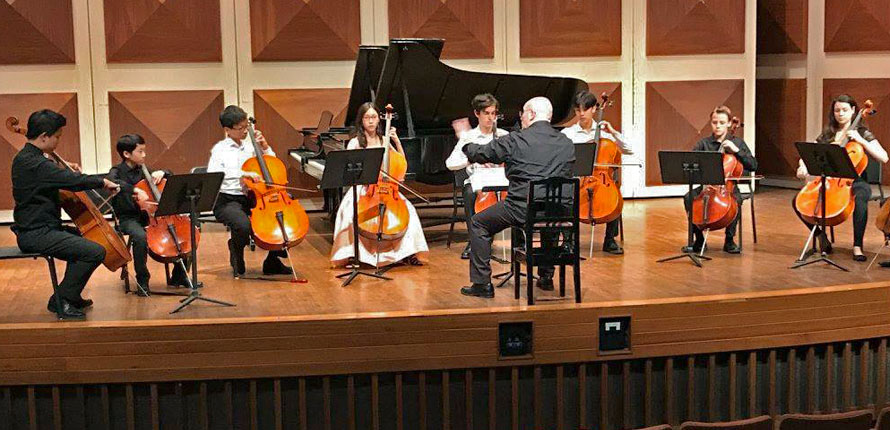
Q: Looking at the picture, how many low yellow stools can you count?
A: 0